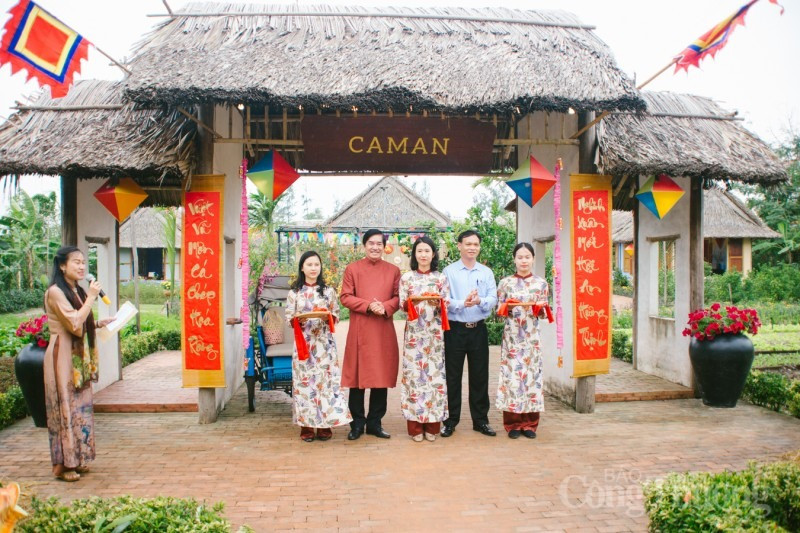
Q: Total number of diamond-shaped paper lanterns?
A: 4